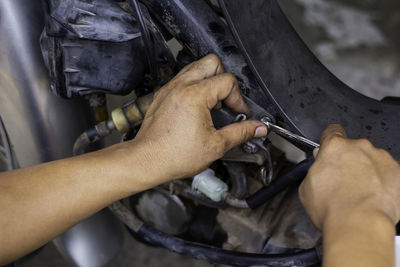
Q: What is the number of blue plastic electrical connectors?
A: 1